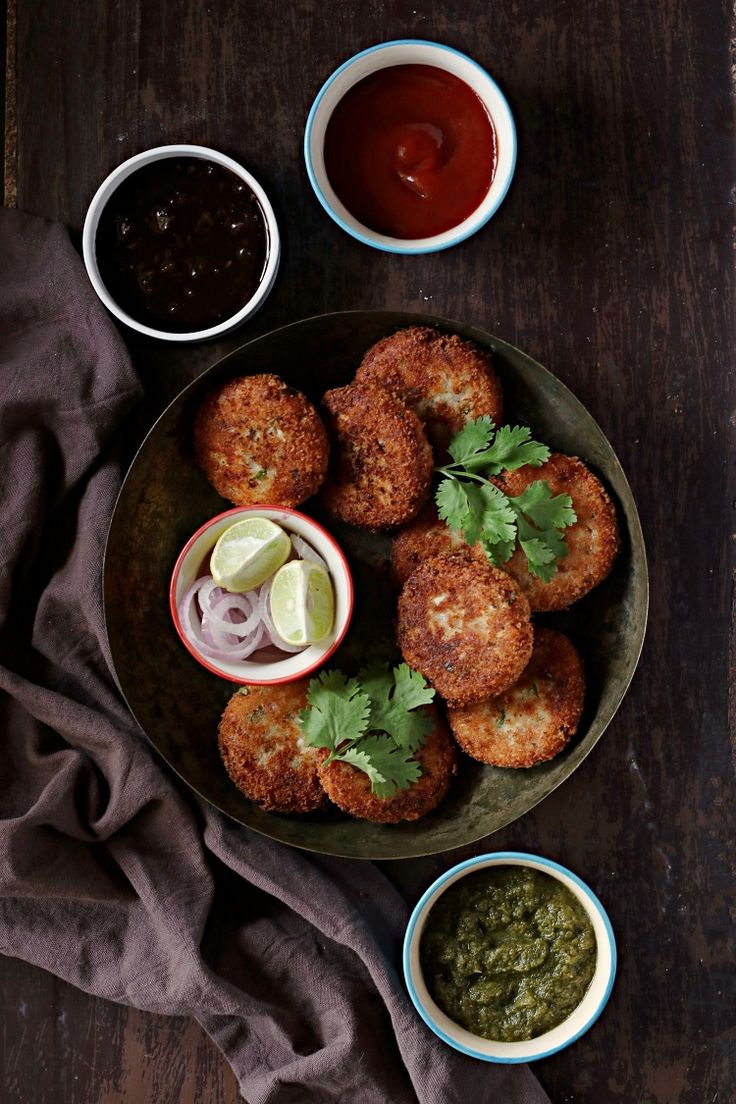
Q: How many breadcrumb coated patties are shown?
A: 9